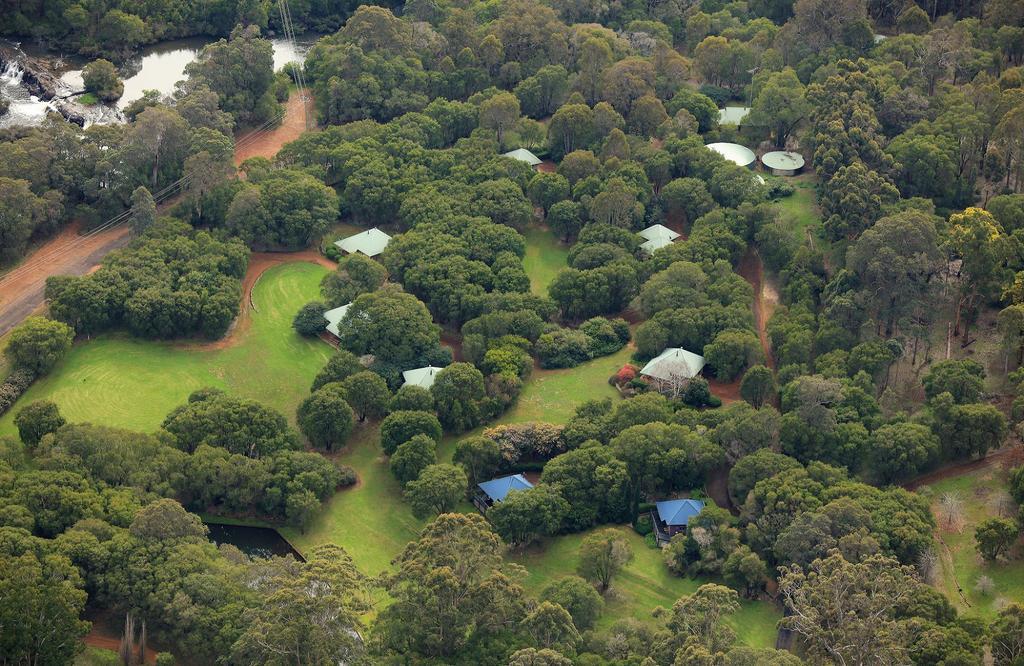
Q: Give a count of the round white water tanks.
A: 2